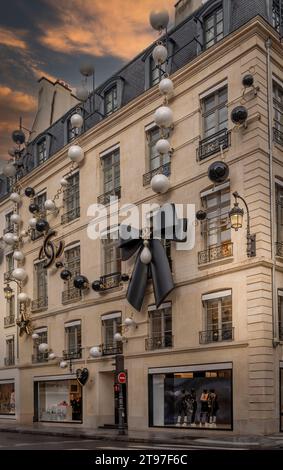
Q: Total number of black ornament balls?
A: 13